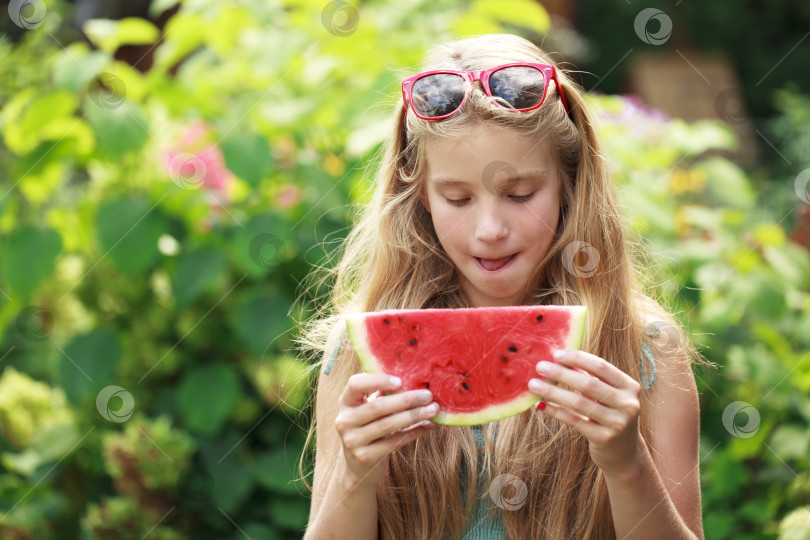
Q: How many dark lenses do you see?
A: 2